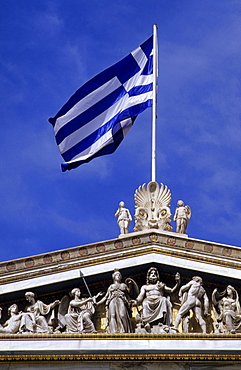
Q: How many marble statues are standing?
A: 4